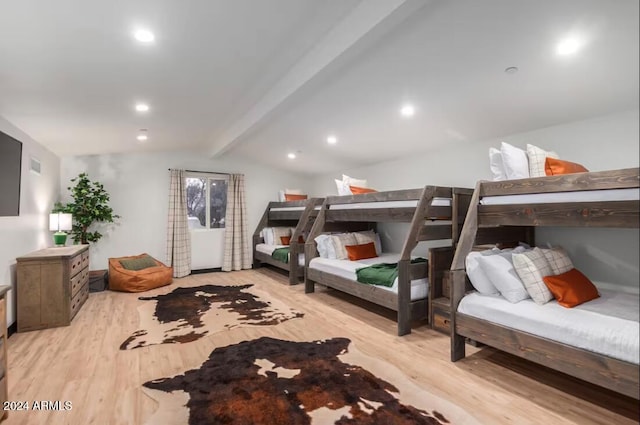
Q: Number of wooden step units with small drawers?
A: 1